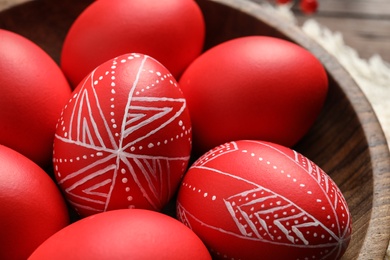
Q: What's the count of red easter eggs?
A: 7